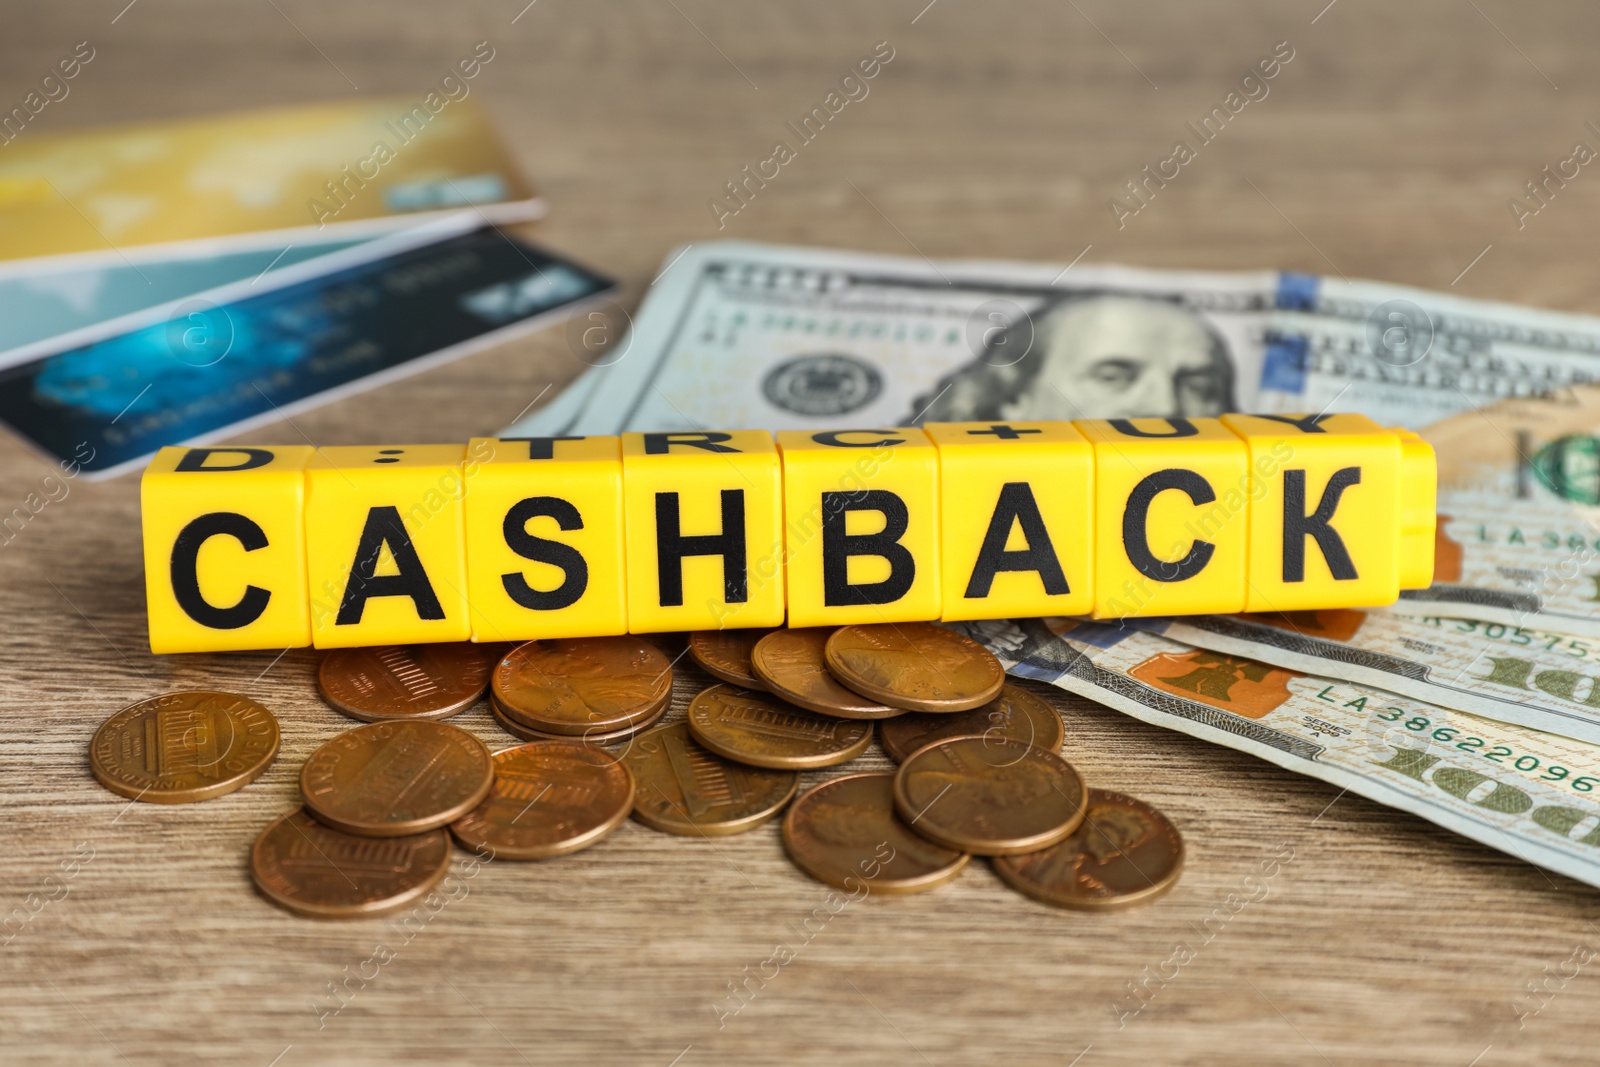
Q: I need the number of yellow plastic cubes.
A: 8